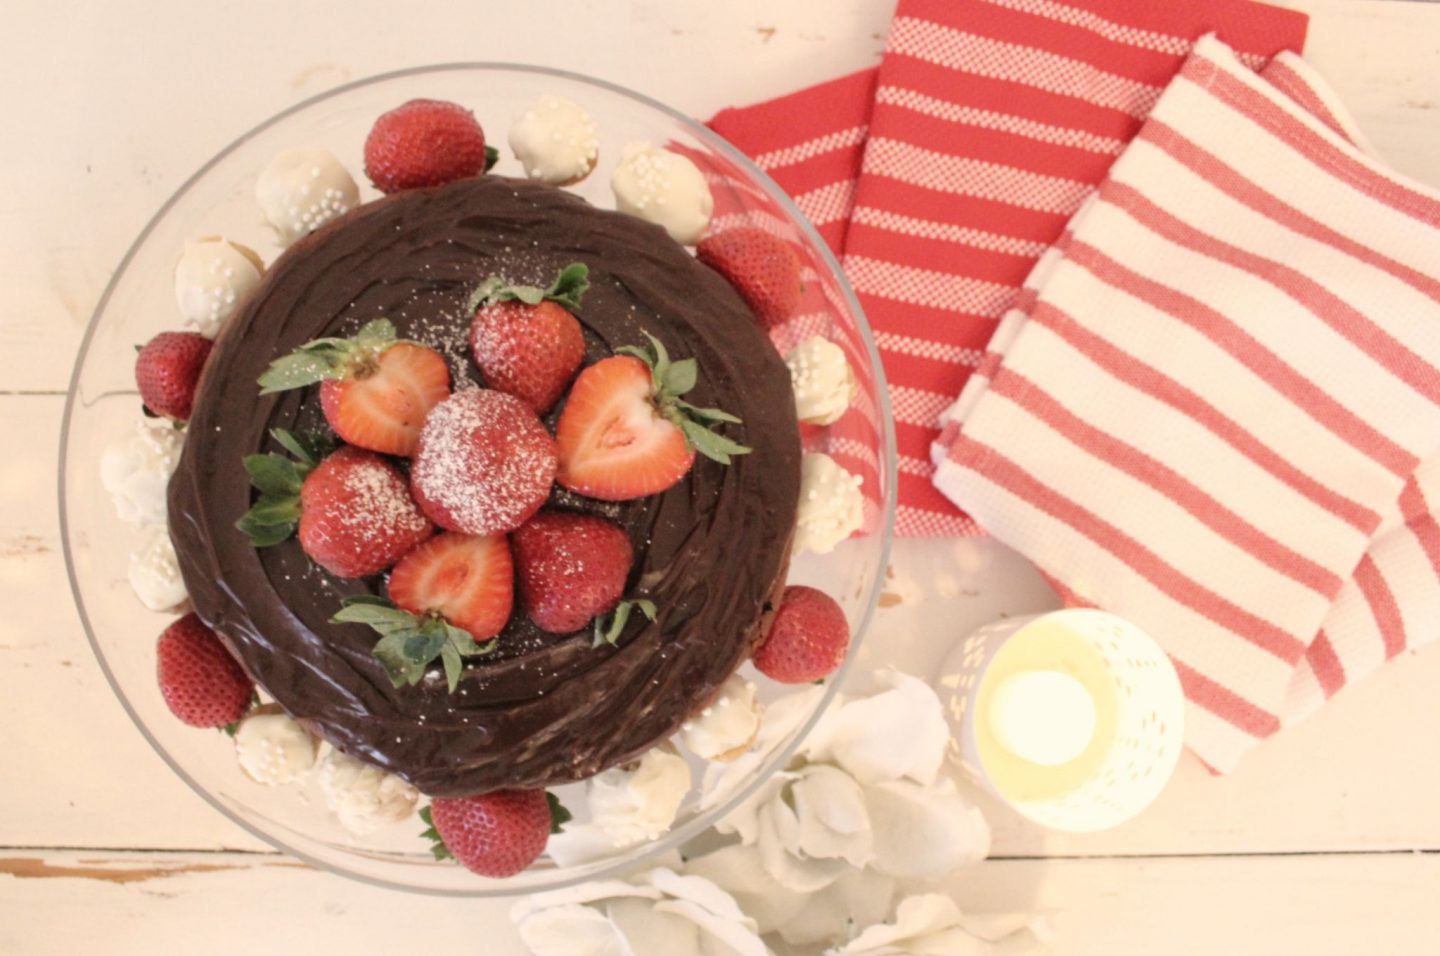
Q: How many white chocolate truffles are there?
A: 12